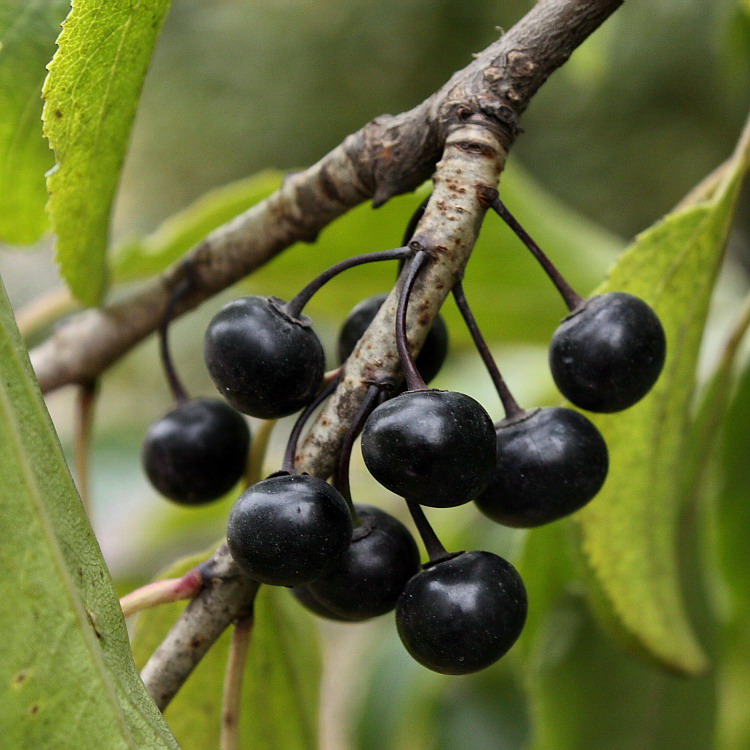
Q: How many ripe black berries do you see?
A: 9